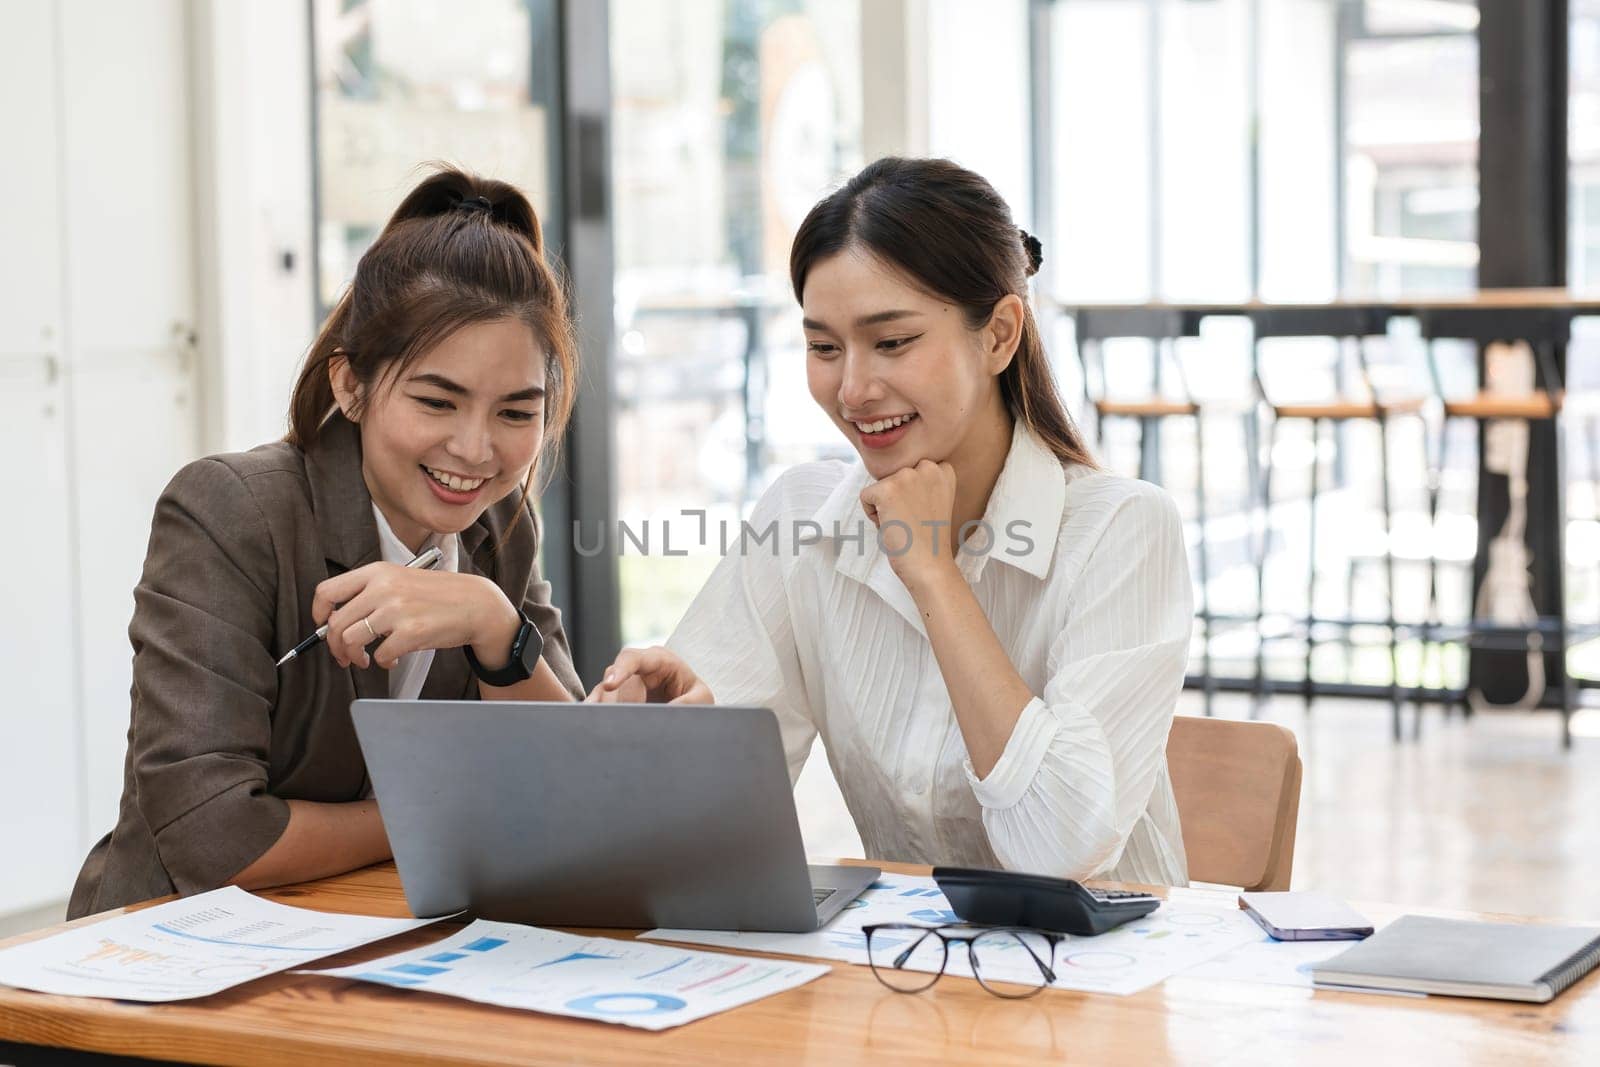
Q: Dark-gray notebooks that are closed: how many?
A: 1